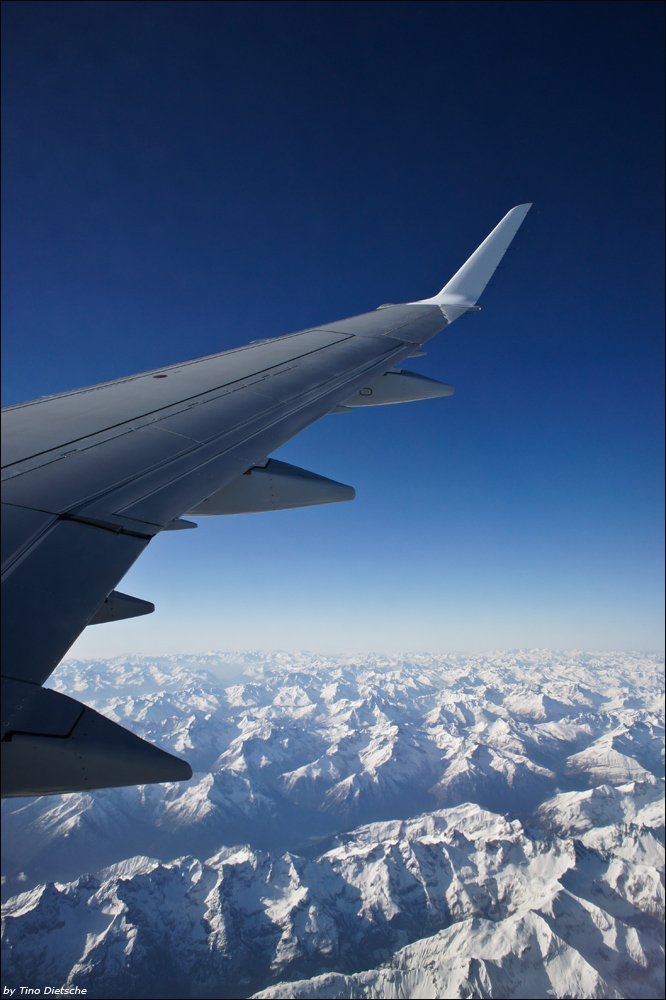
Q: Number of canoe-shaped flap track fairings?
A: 4